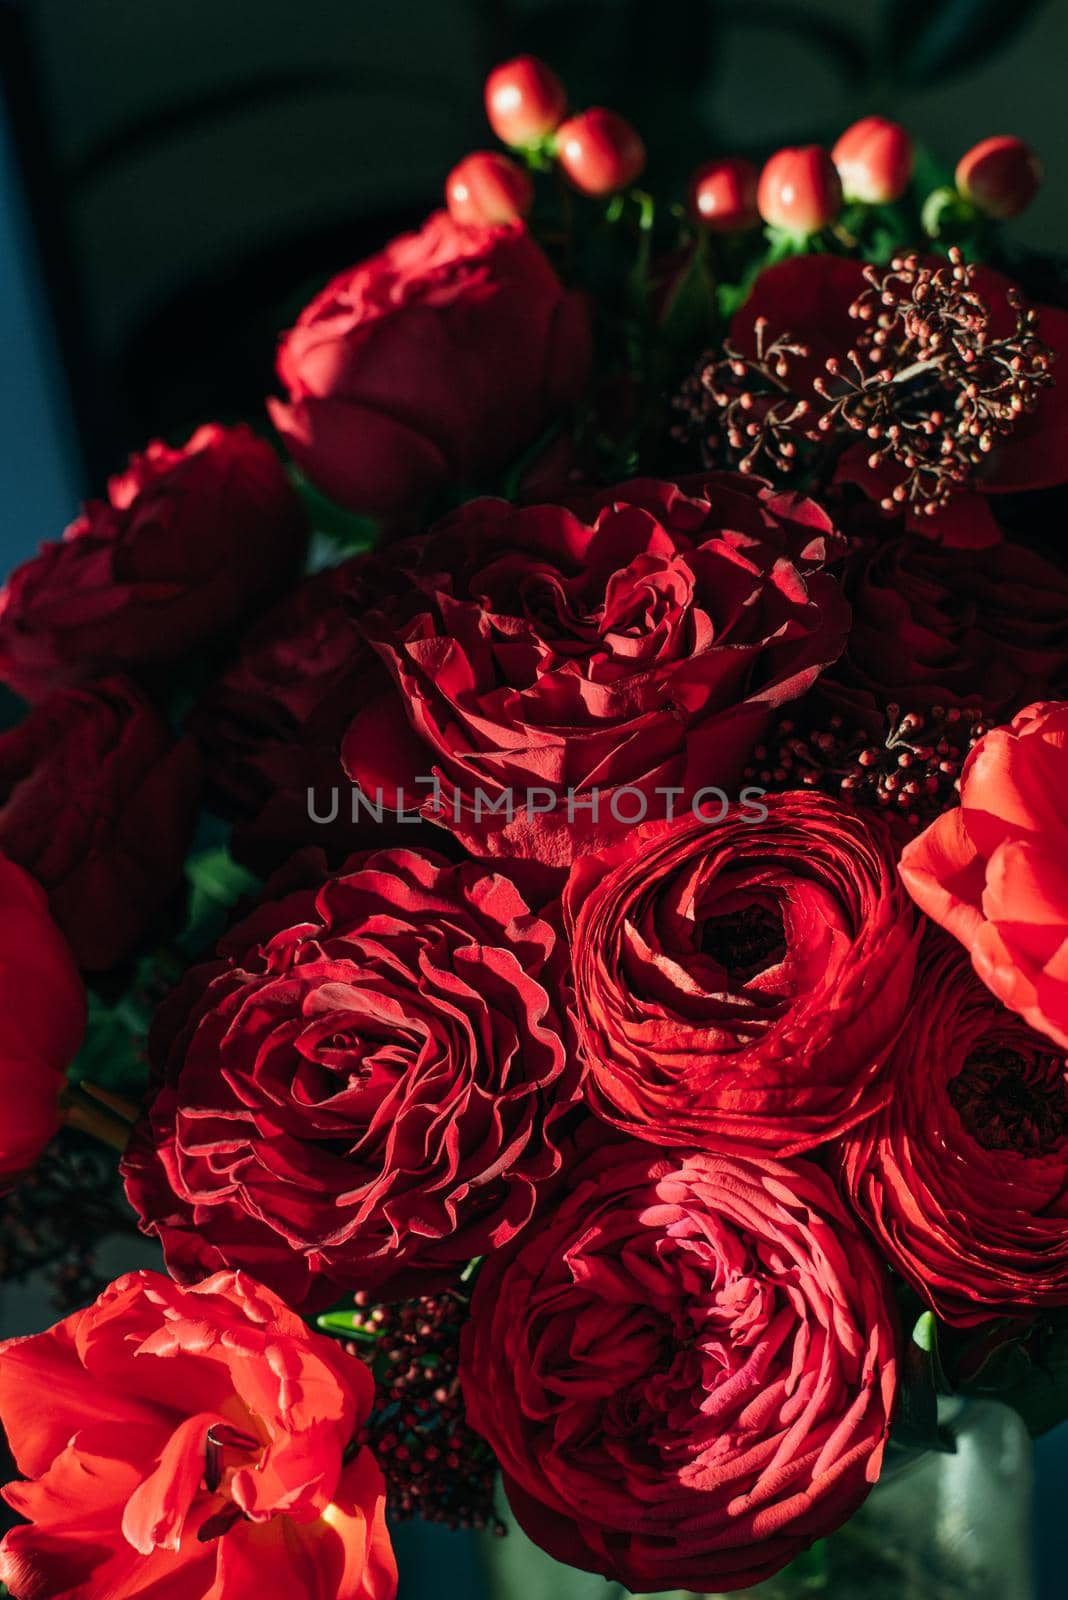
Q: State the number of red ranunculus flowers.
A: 2